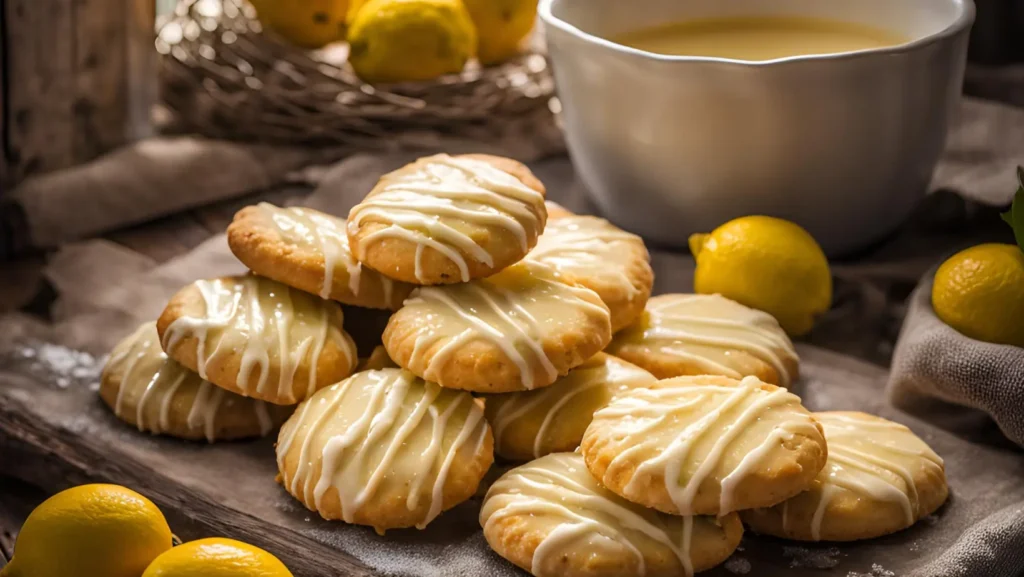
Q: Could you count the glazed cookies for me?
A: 12